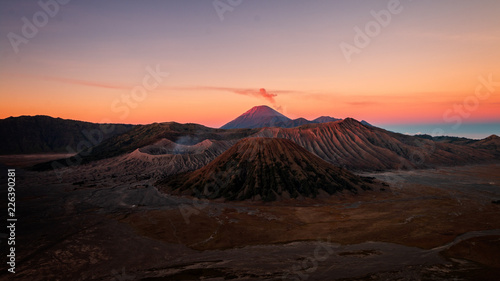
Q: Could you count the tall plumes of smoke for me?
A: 1